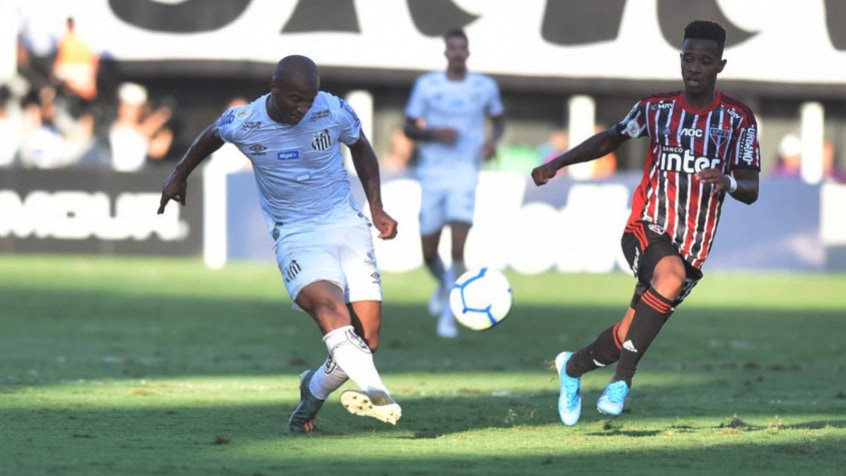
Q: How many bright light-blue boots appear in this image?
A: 2